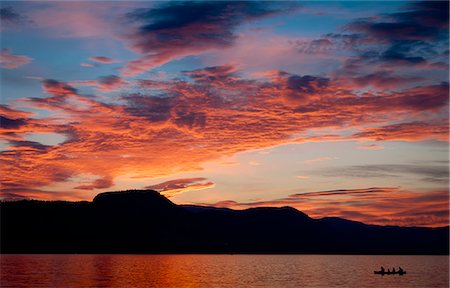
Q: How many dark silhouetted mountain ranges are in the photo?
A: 1